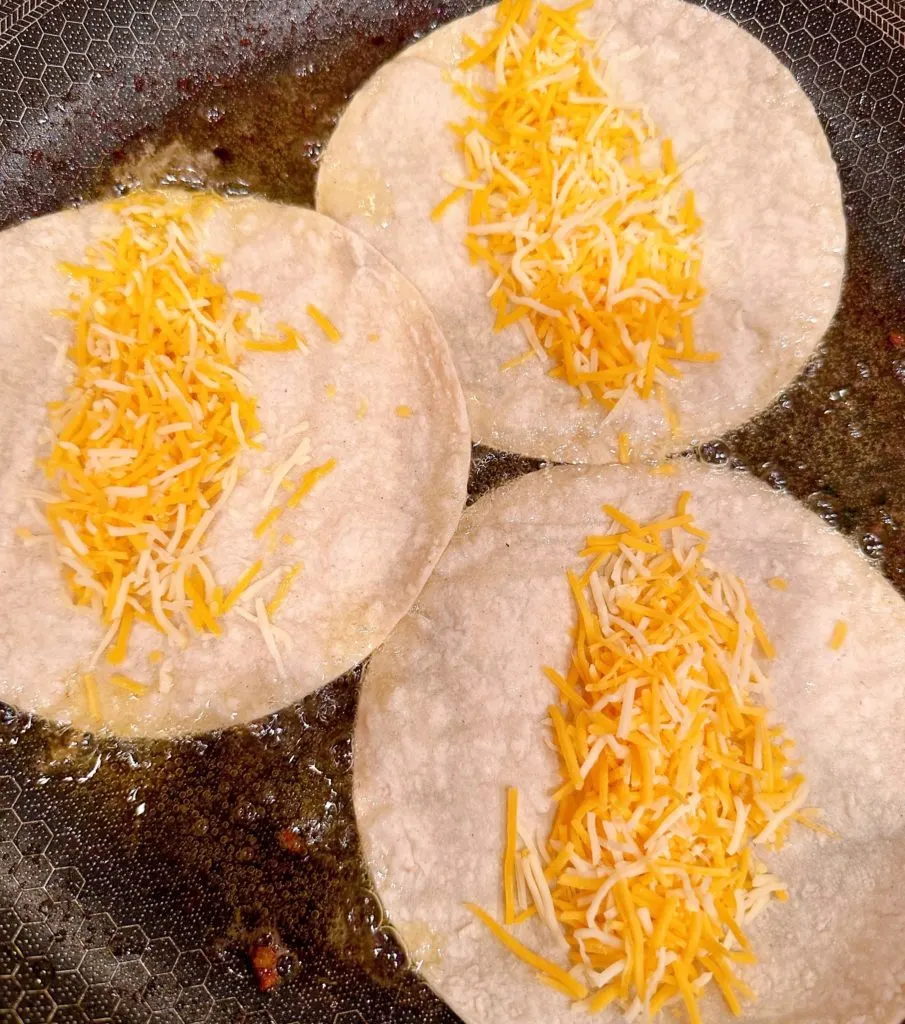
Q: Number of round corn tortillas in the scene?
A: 3